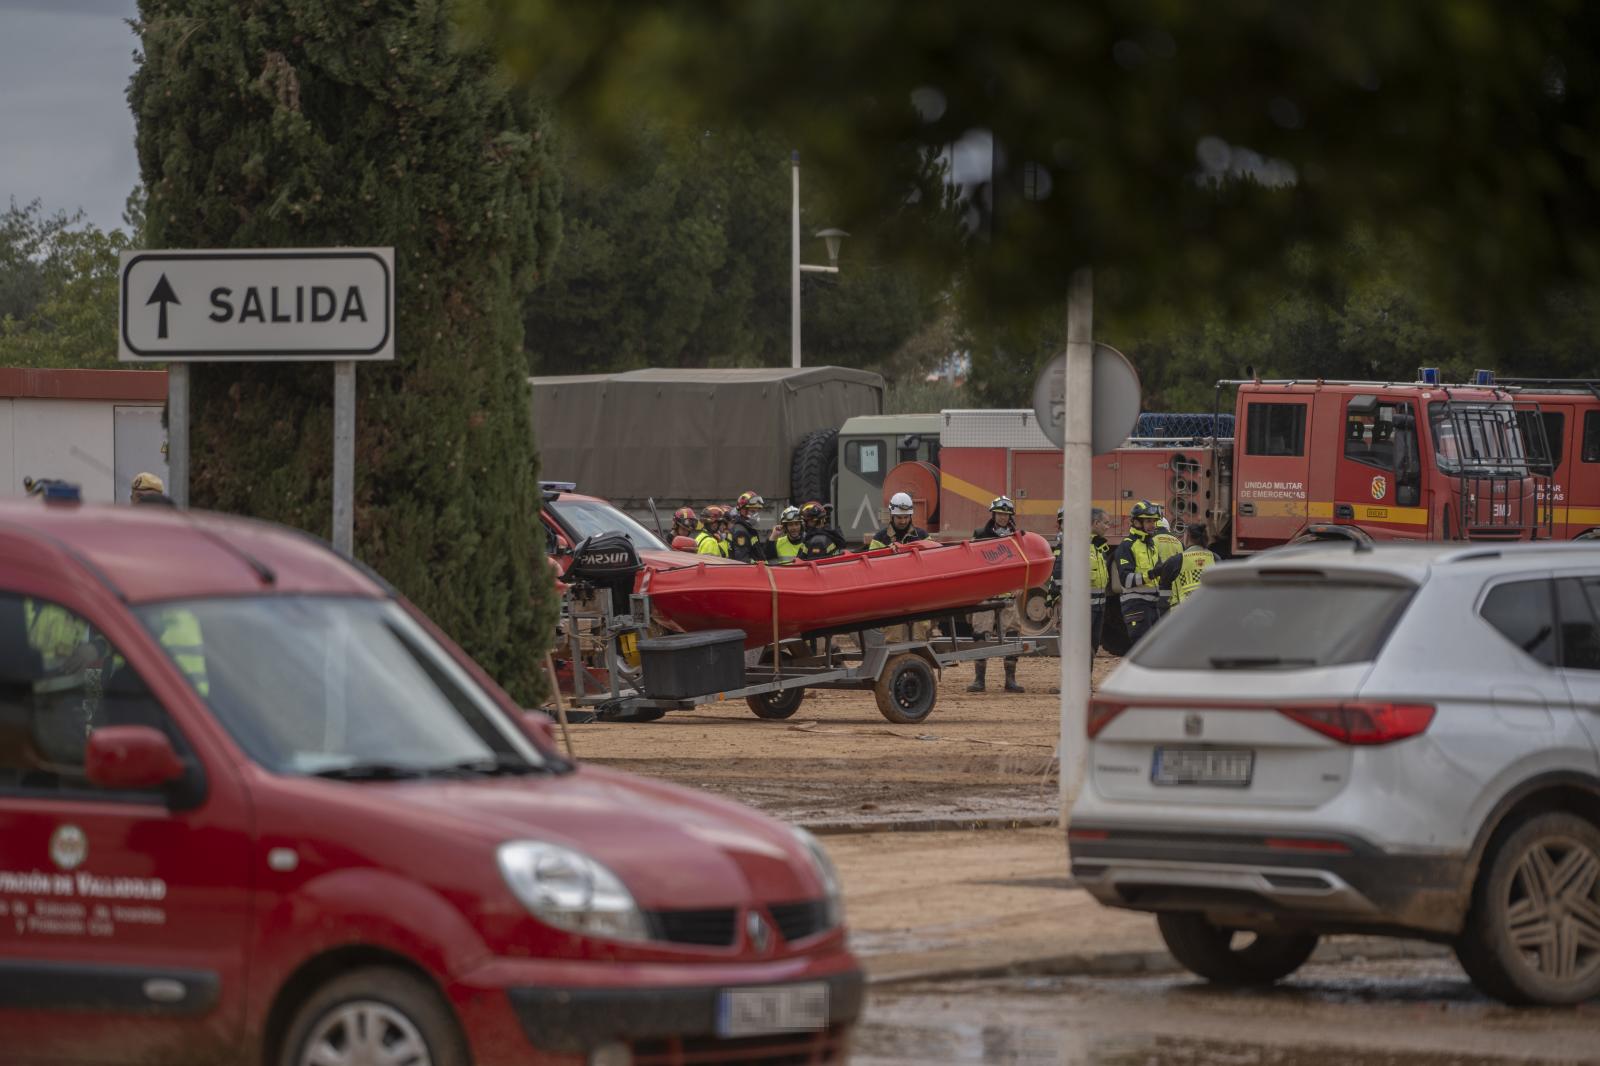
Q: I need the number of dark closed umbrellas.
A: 0